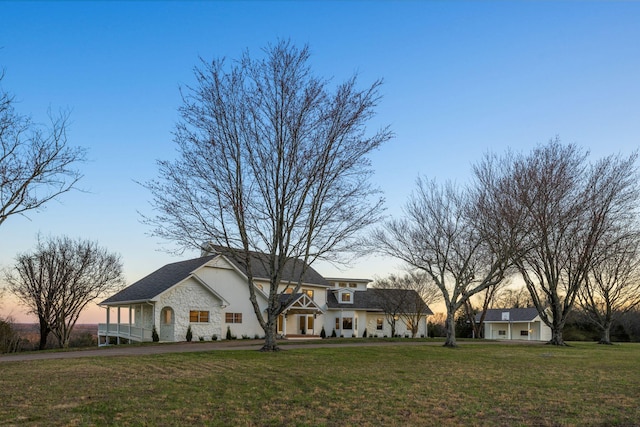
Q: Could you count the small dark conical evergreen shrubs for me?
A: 6